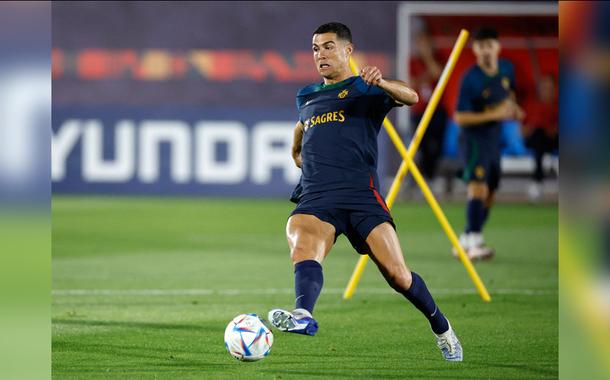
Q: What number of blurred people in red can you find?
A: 2